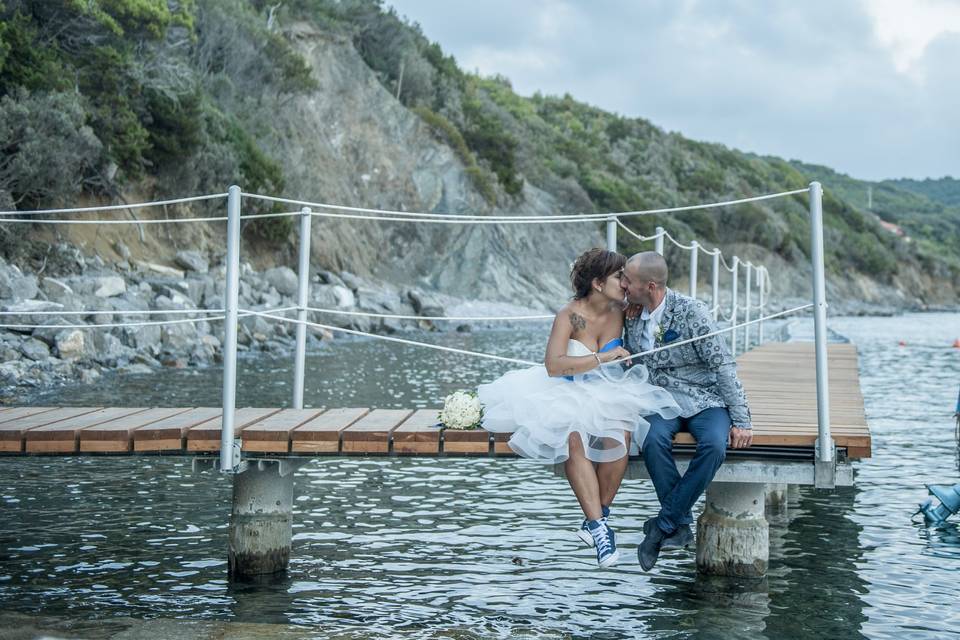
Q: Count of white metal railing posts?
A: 10